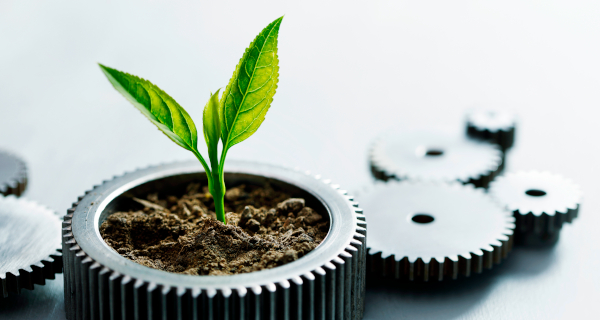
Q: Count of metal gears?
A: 7